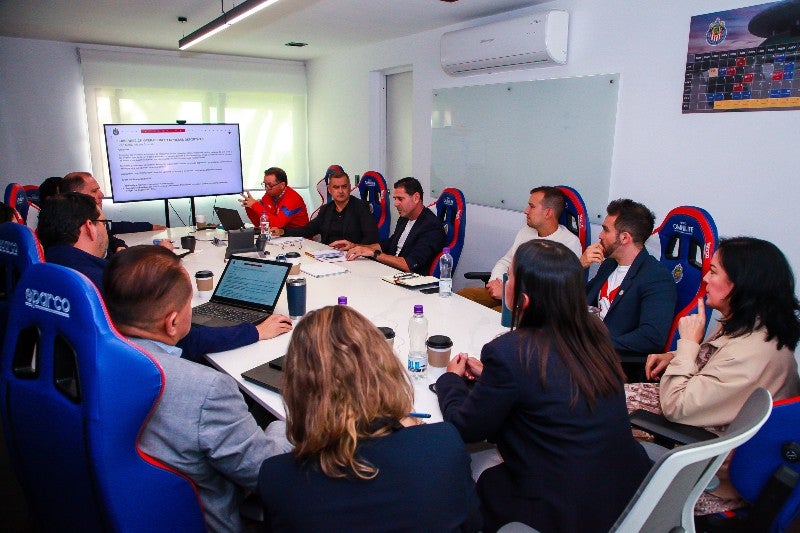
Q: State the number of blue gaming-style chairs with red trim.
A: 10